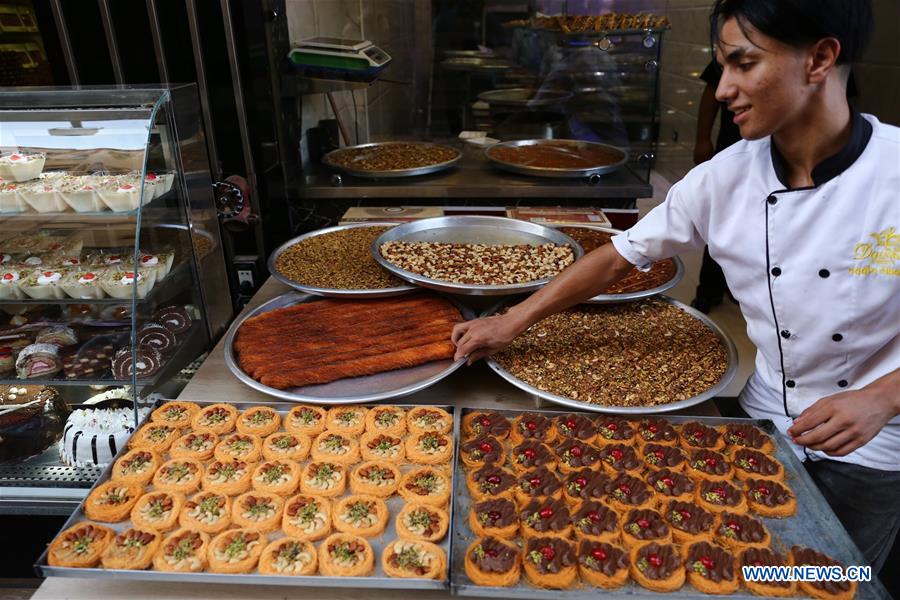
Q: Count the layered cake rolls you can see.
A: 5